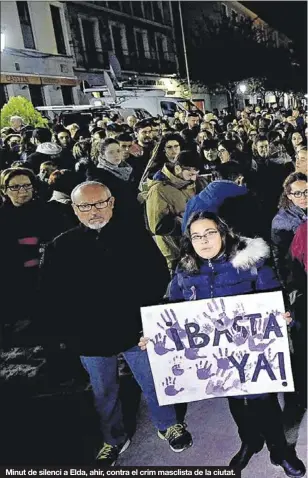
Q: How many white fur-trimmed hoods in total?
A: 1